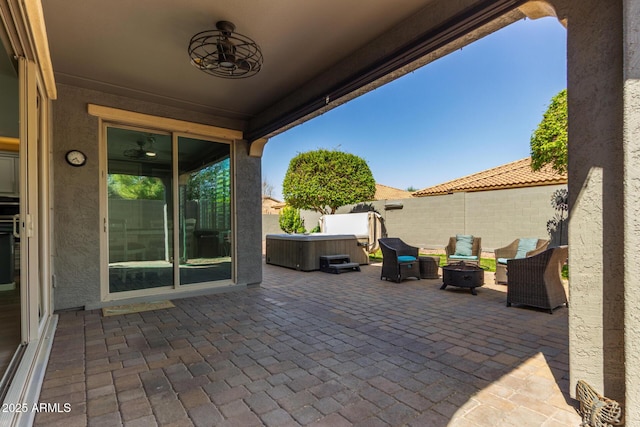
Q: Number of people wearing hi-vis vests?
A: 0